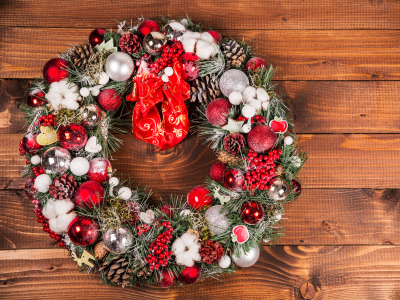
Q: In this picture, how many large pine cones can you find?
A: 4